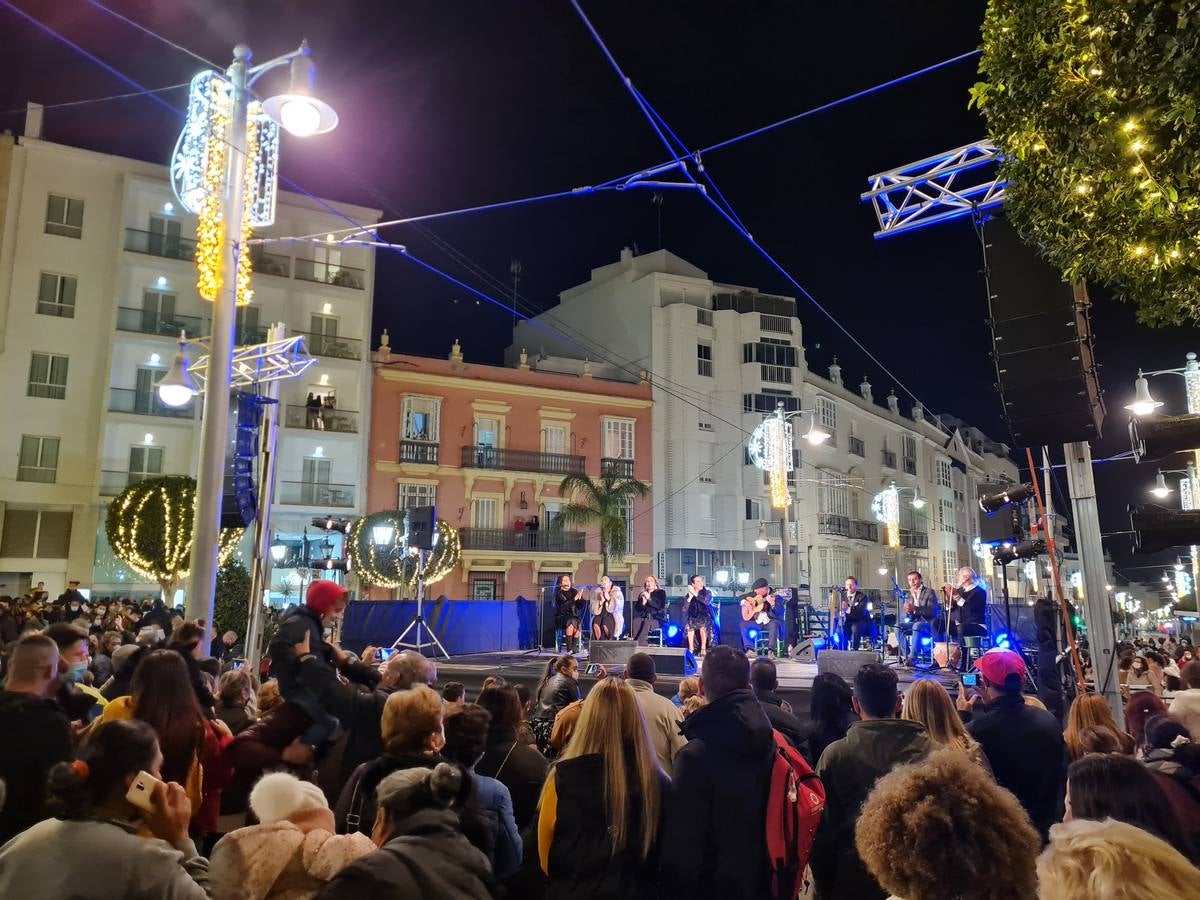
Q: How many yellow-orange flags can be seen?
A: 0